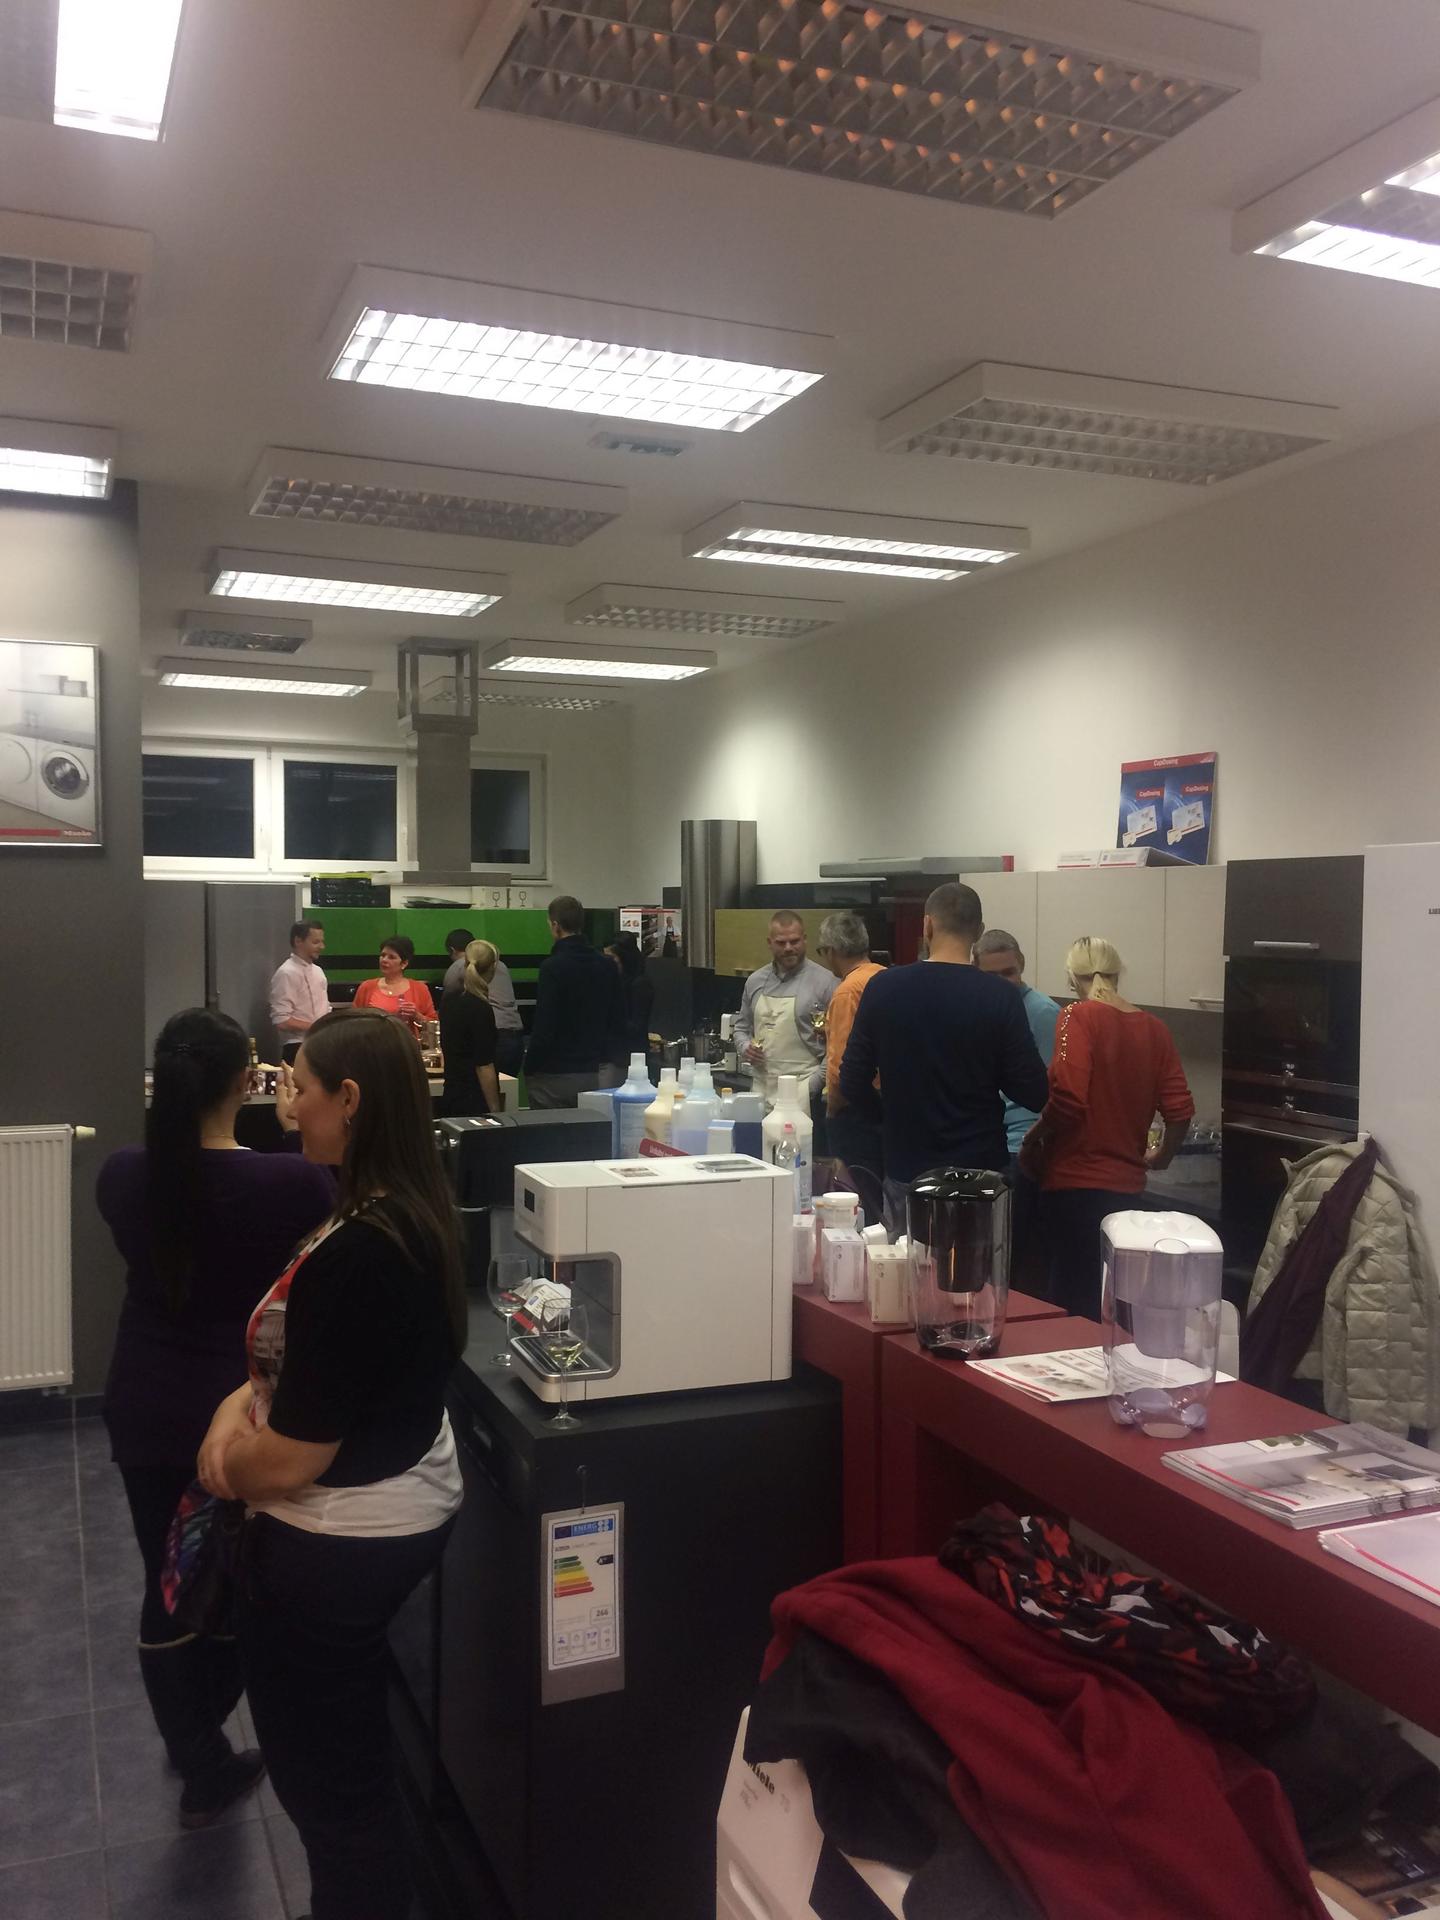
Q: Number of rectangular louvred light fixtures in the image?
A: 15